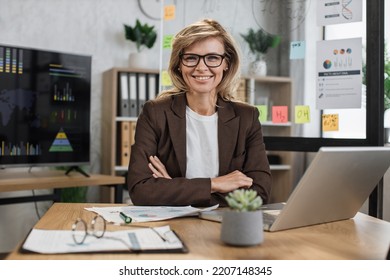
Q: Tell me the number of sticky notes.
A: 8